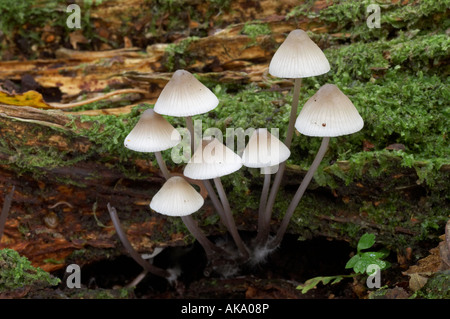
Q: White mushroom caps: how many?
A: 7